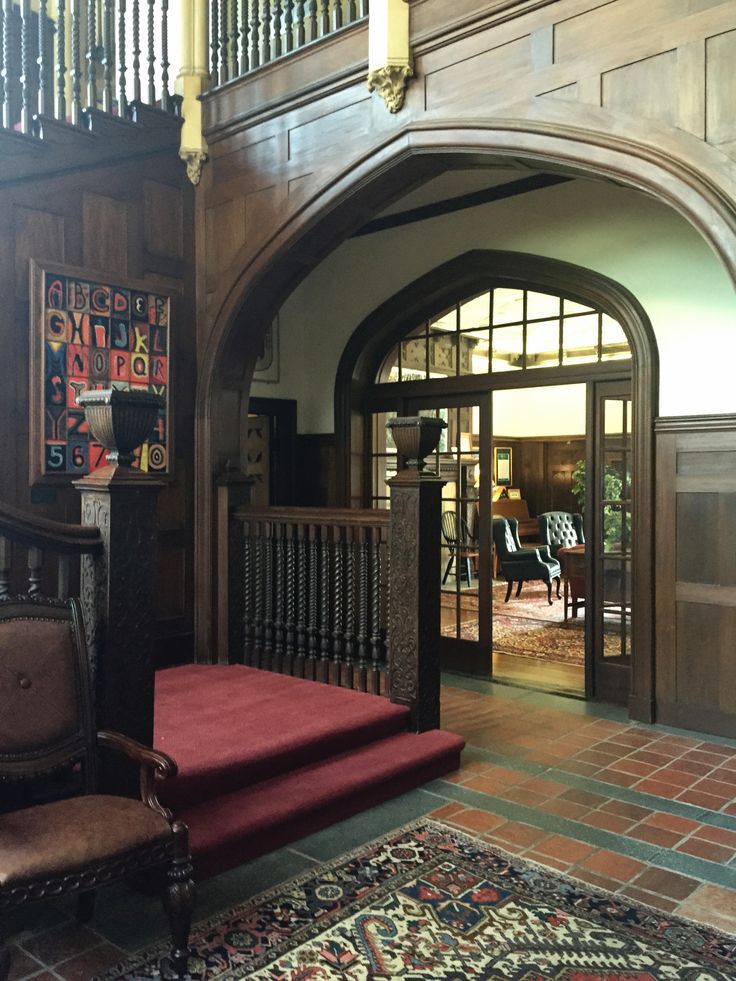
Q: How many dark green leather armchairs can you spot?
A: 2